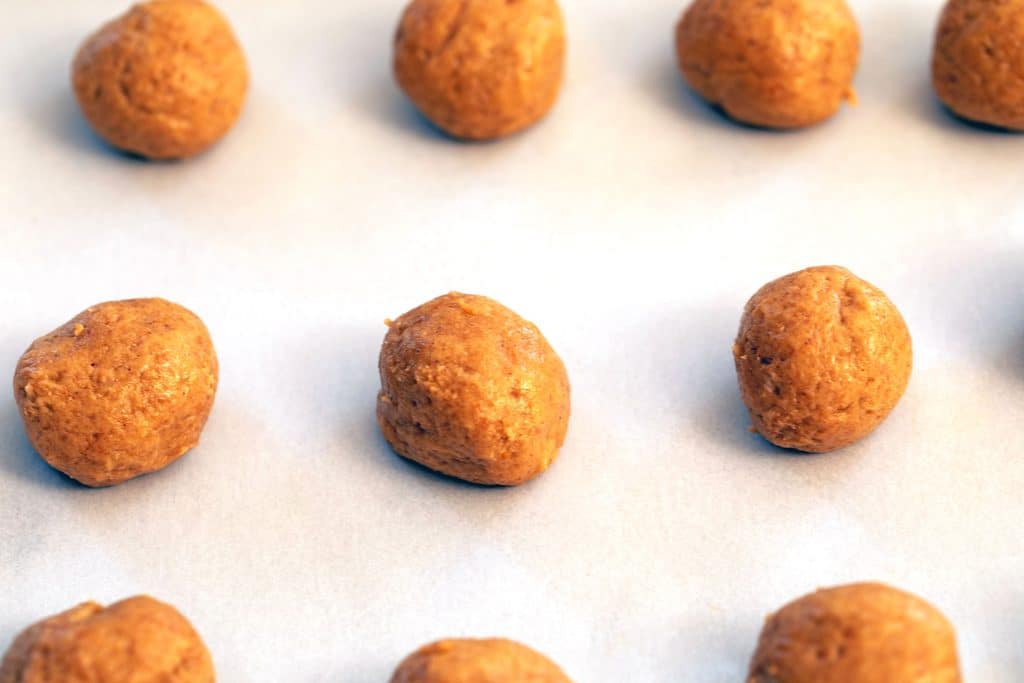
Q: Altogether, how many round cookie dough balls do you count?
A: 10